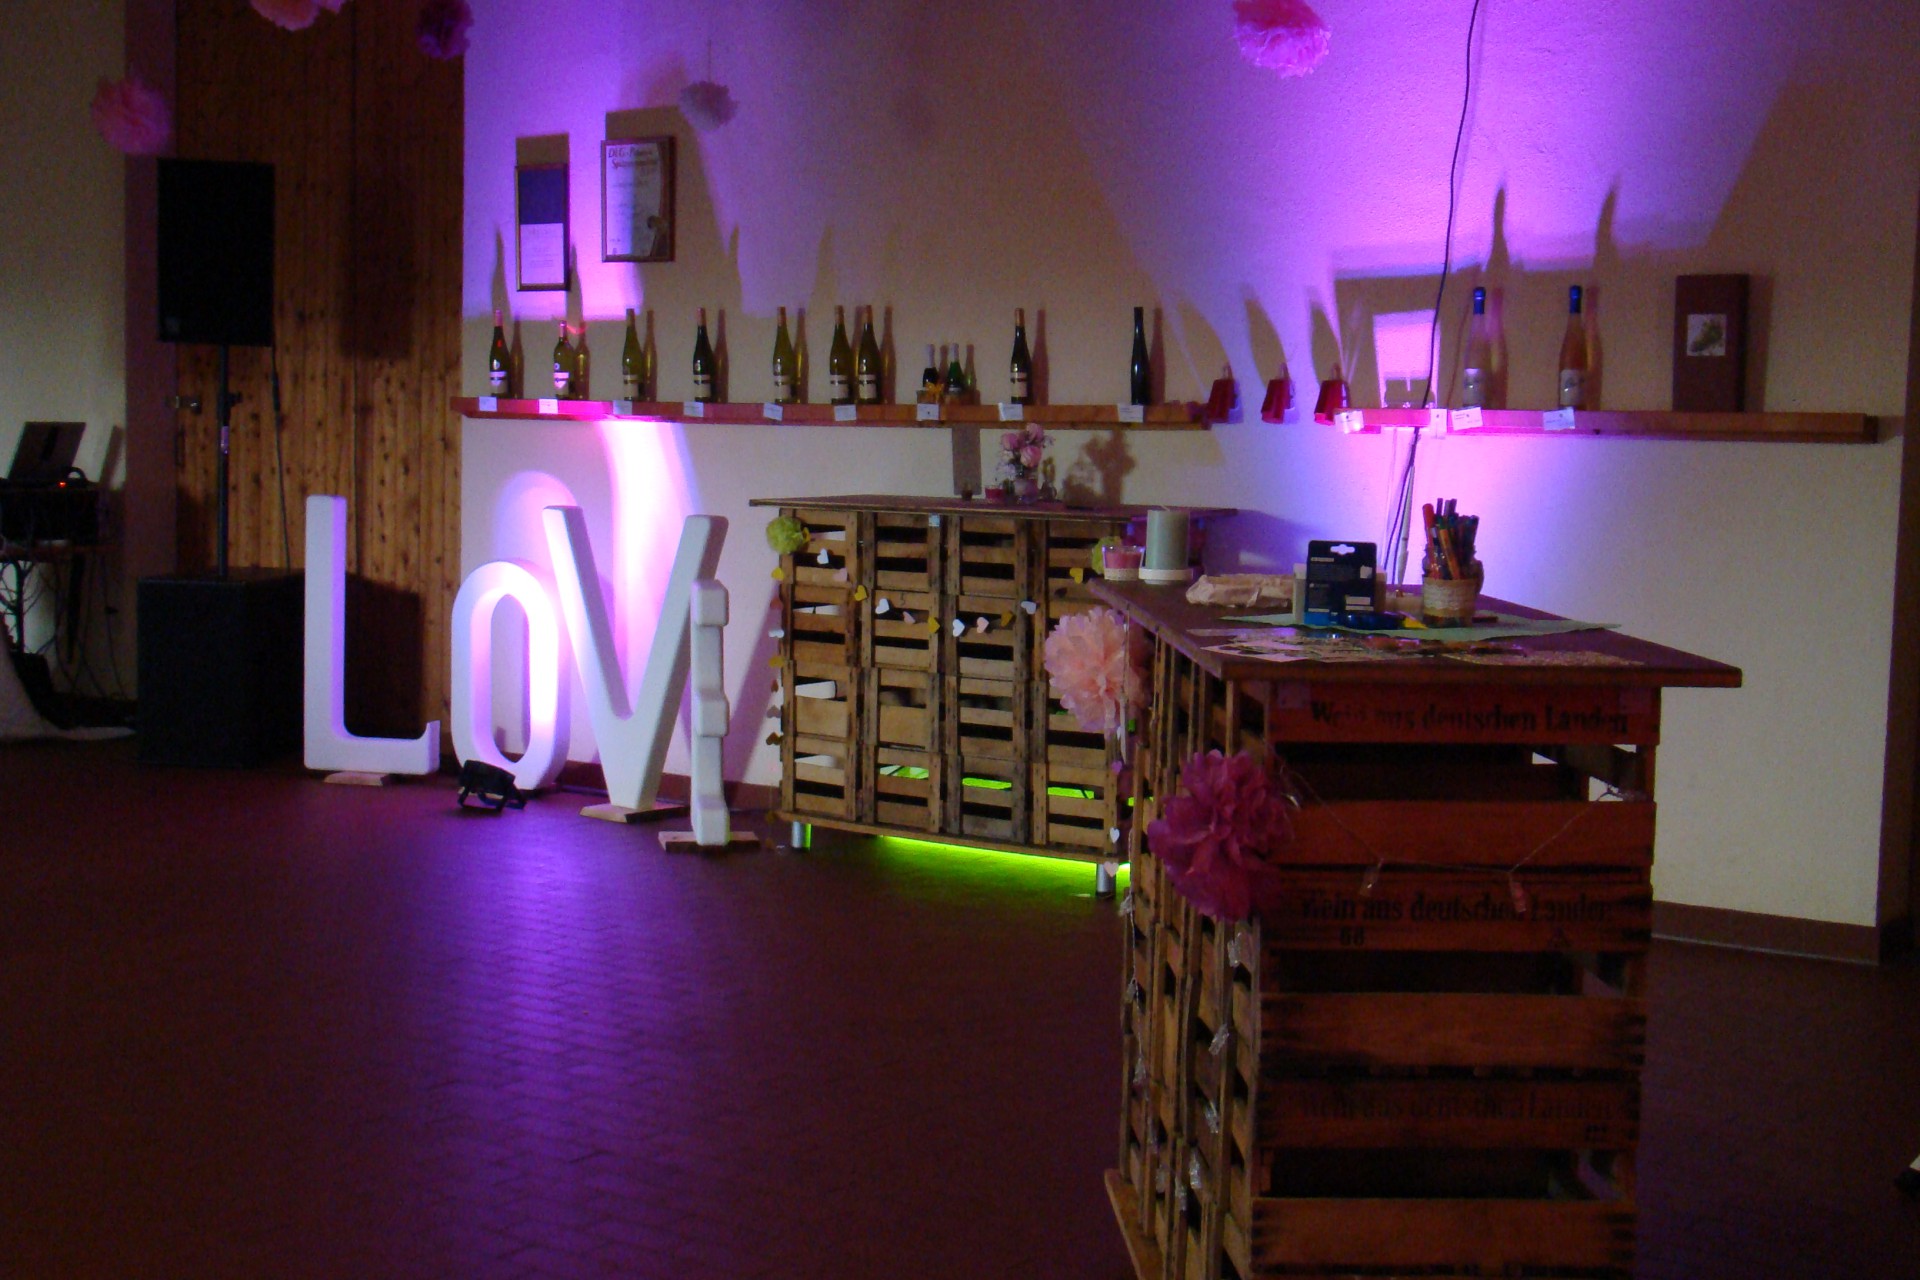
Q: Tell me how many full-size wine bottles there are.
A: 11